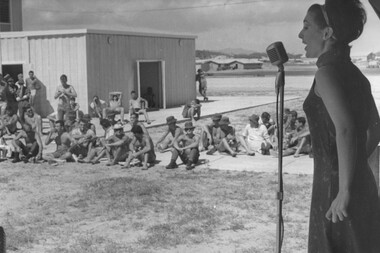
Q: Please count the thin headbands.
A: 1